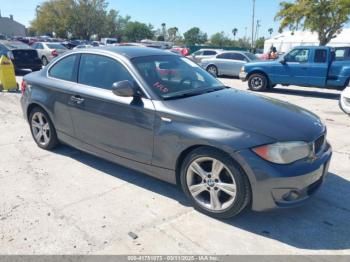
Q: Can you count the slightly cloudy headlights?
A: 1